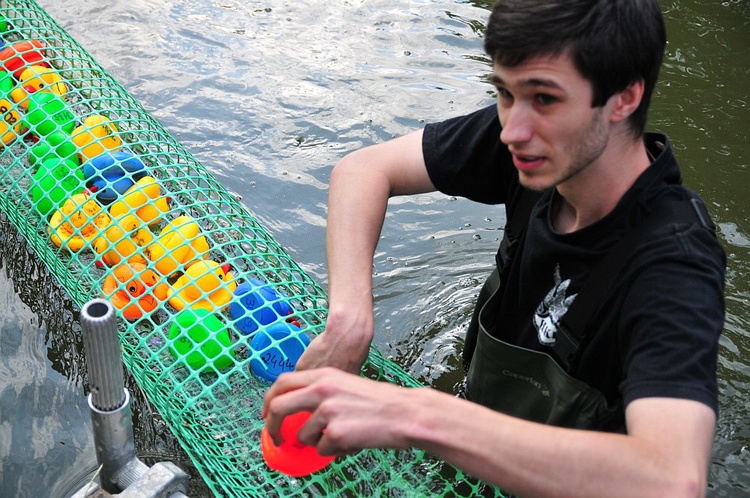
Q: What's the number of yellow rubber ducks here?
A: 8